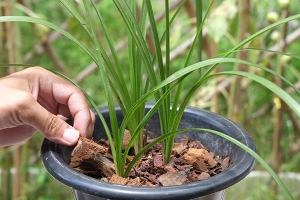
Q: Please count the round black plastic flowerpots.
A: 1